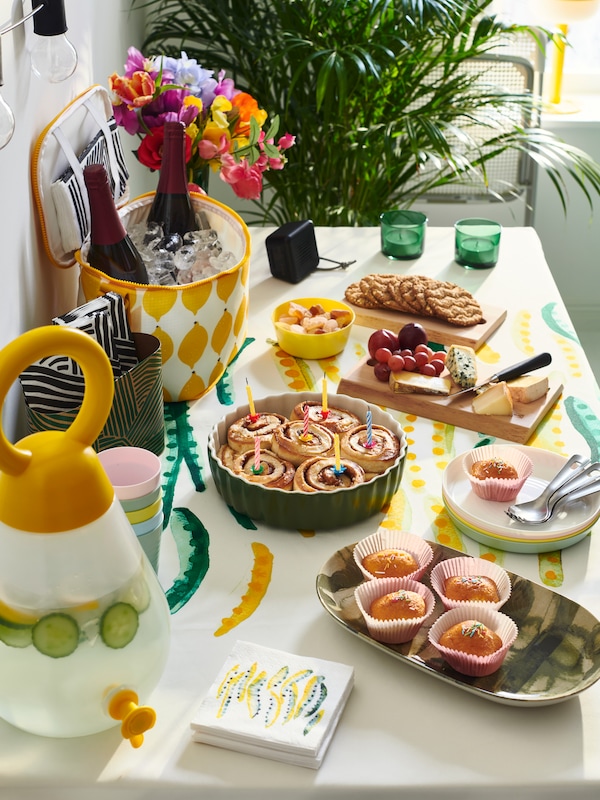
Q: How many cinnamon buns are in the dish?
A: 6